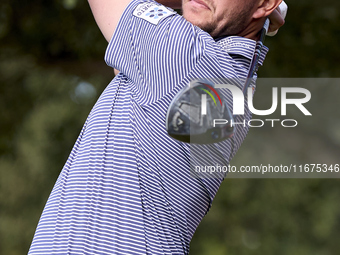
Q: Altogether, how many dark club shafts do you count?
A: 1